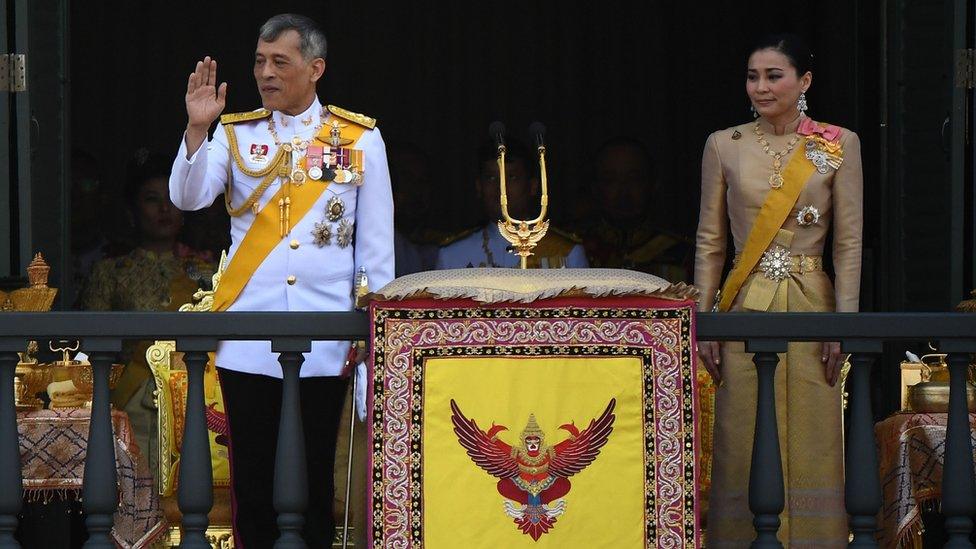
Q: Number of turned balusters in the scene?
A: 7